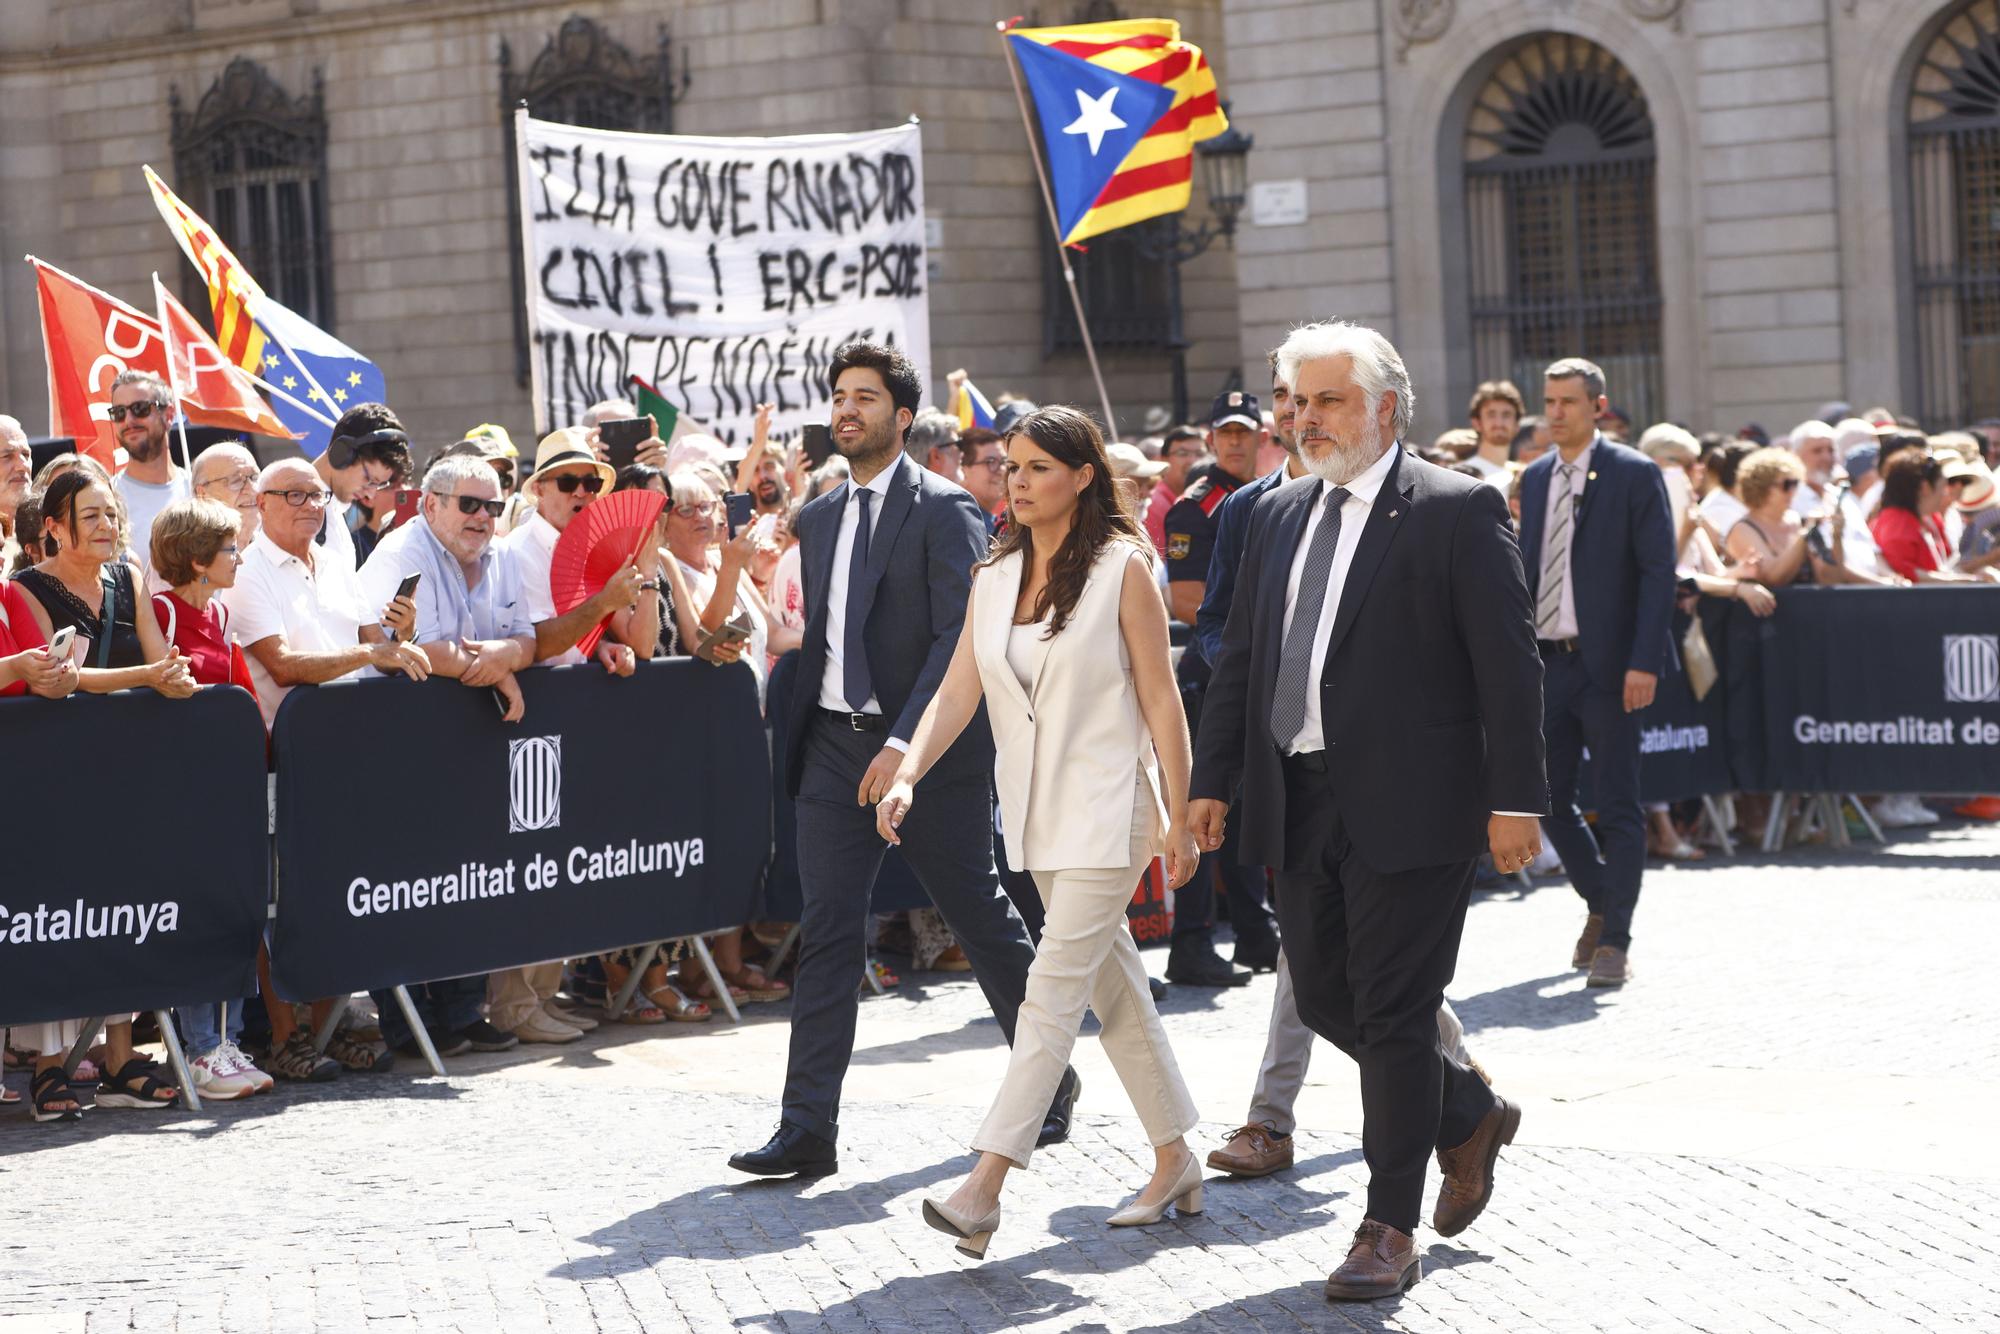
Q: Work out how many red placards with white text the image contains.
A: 2